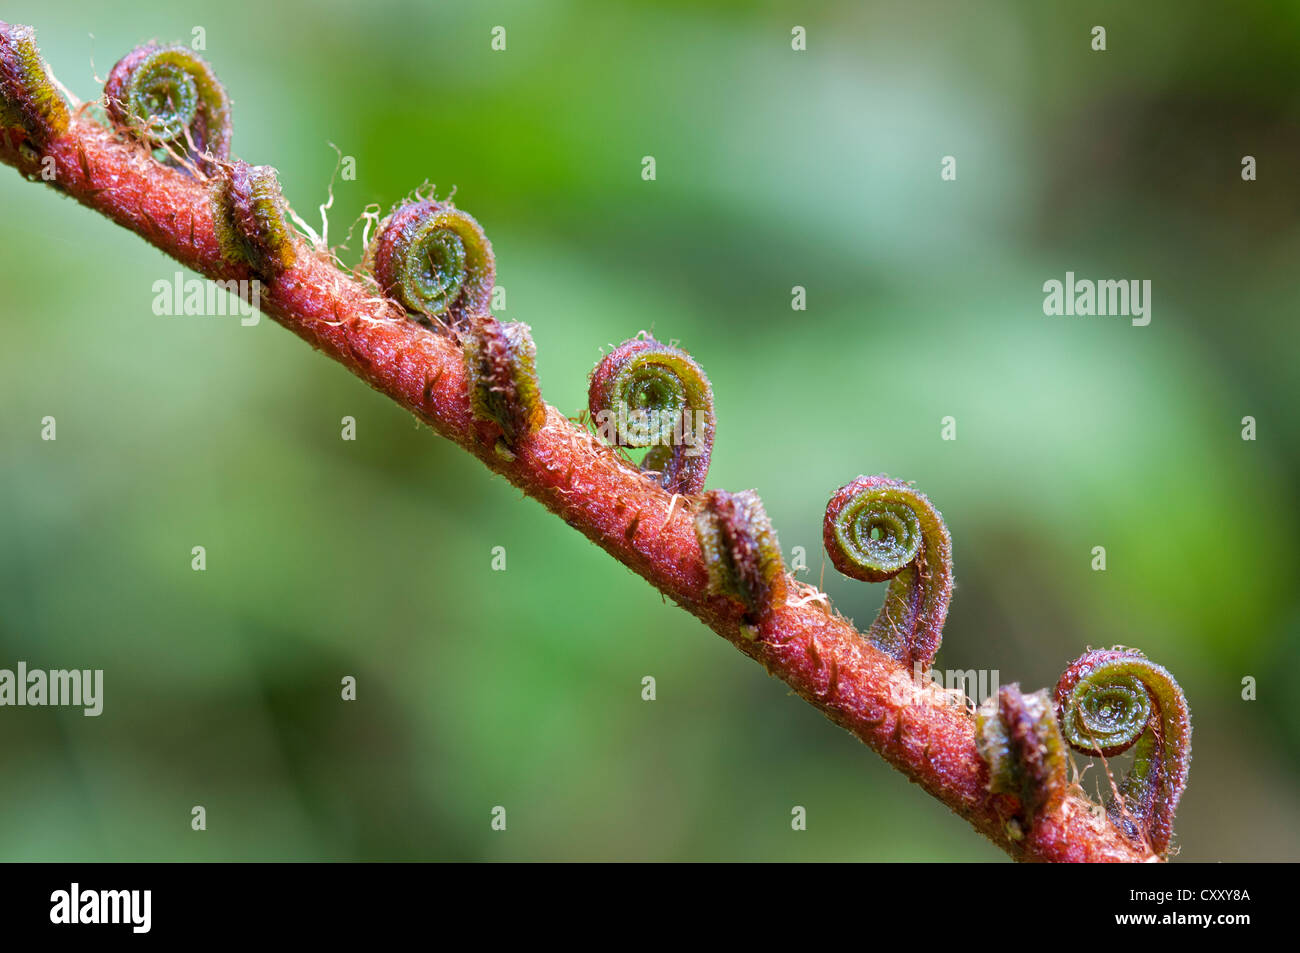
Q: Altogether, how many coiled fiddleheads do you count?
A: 5